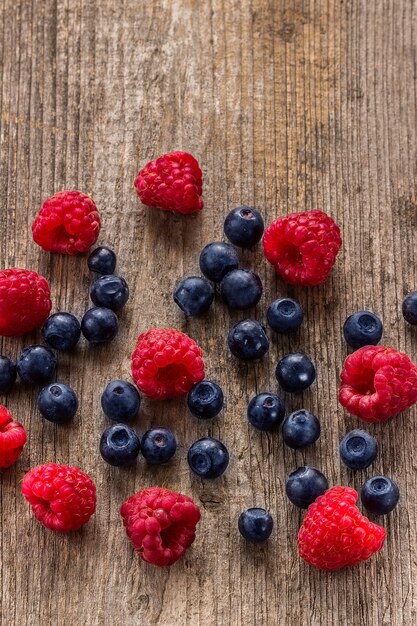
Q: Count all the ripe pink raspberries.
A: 10